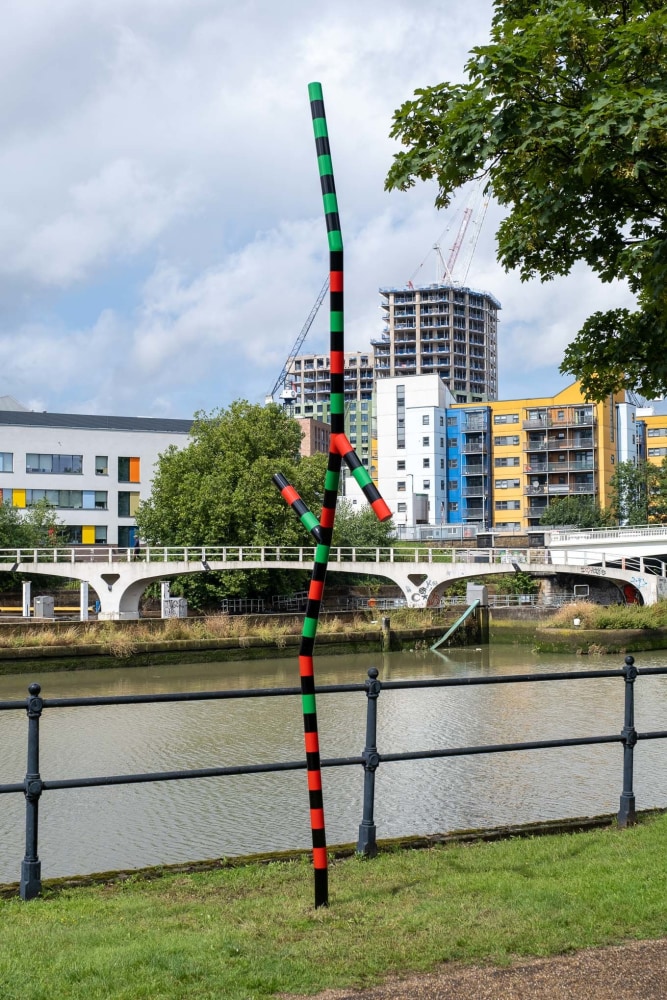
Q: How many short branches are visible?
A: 2